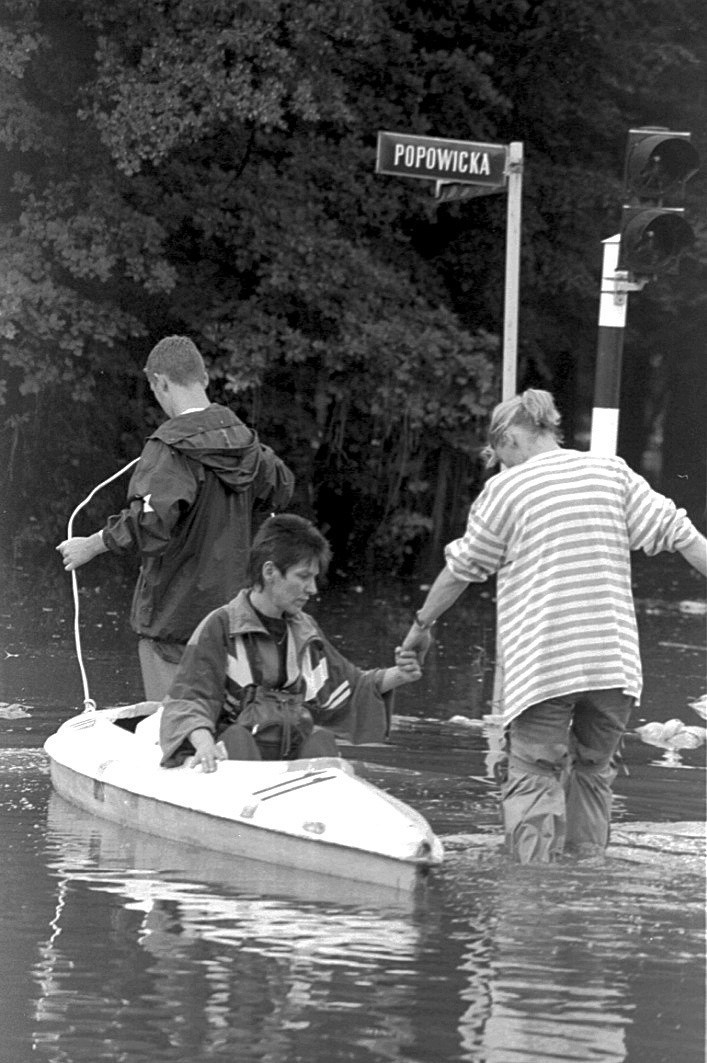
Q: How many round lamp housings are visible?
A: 2